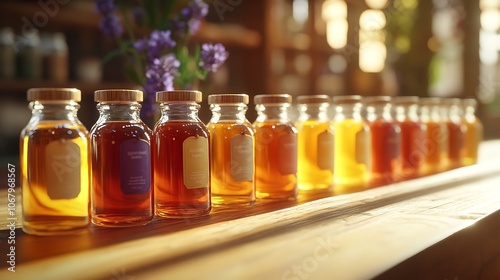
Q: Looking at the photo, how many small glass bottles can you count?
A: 12